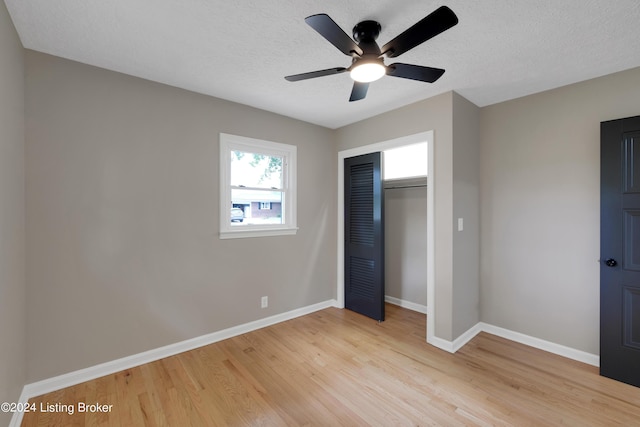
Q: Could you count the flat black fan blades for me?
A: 5